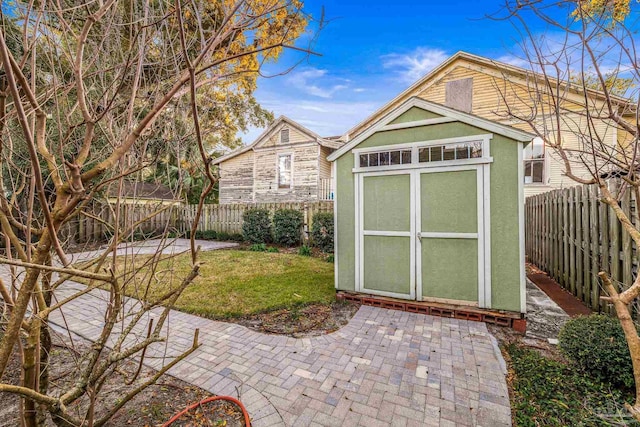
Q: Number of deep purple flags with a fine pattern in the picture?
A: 0